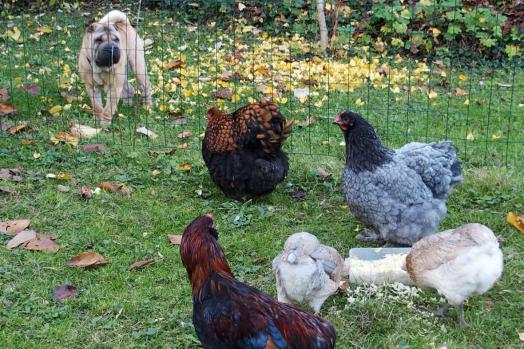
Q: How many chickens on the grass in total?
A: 5